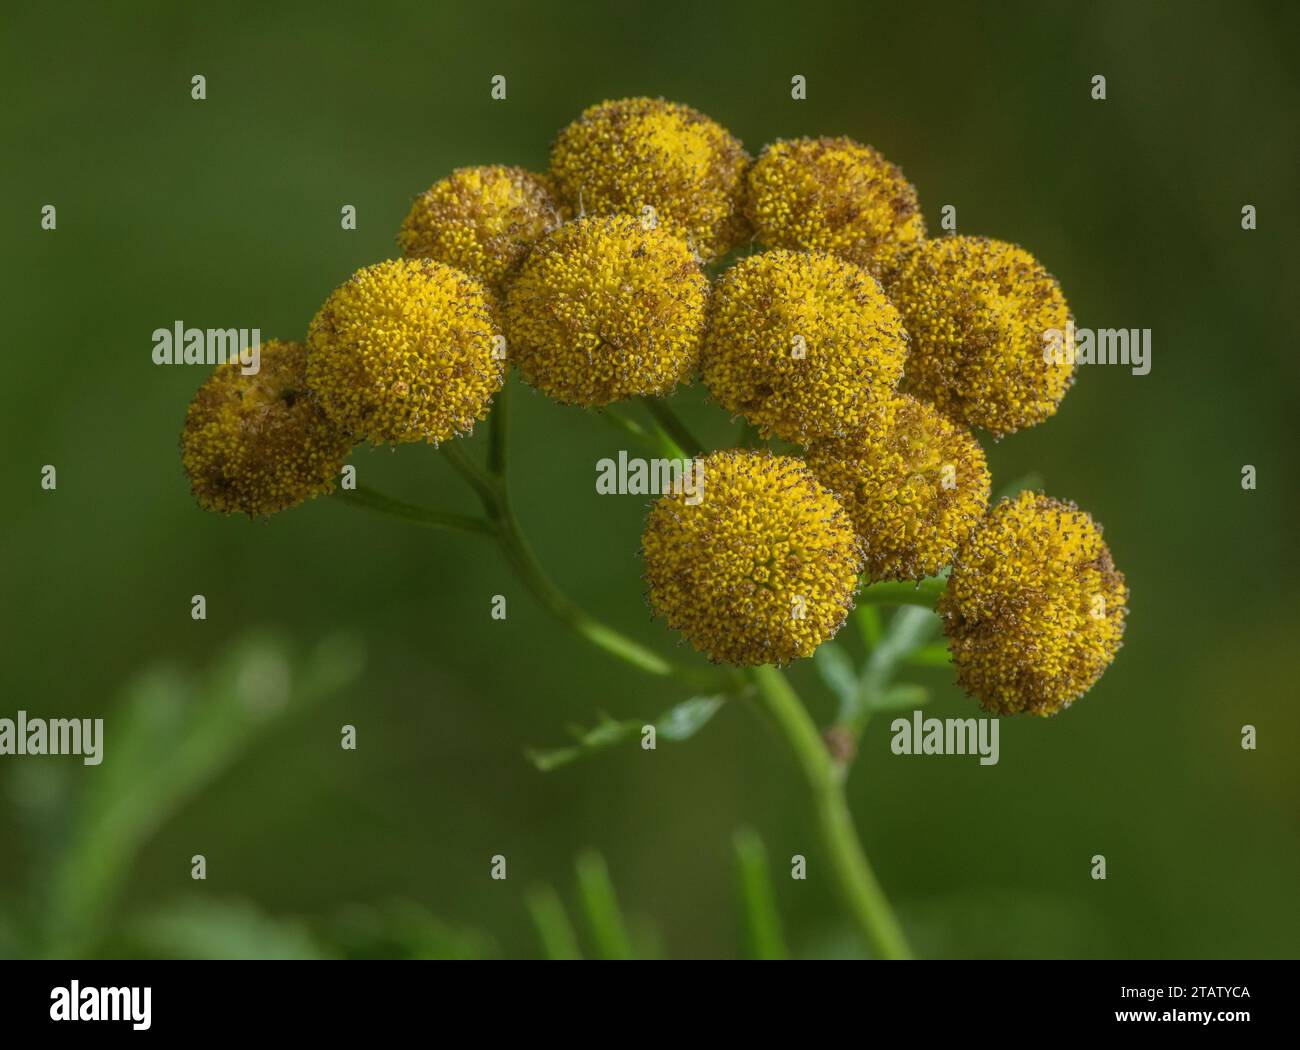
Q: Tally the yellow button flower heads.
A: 11